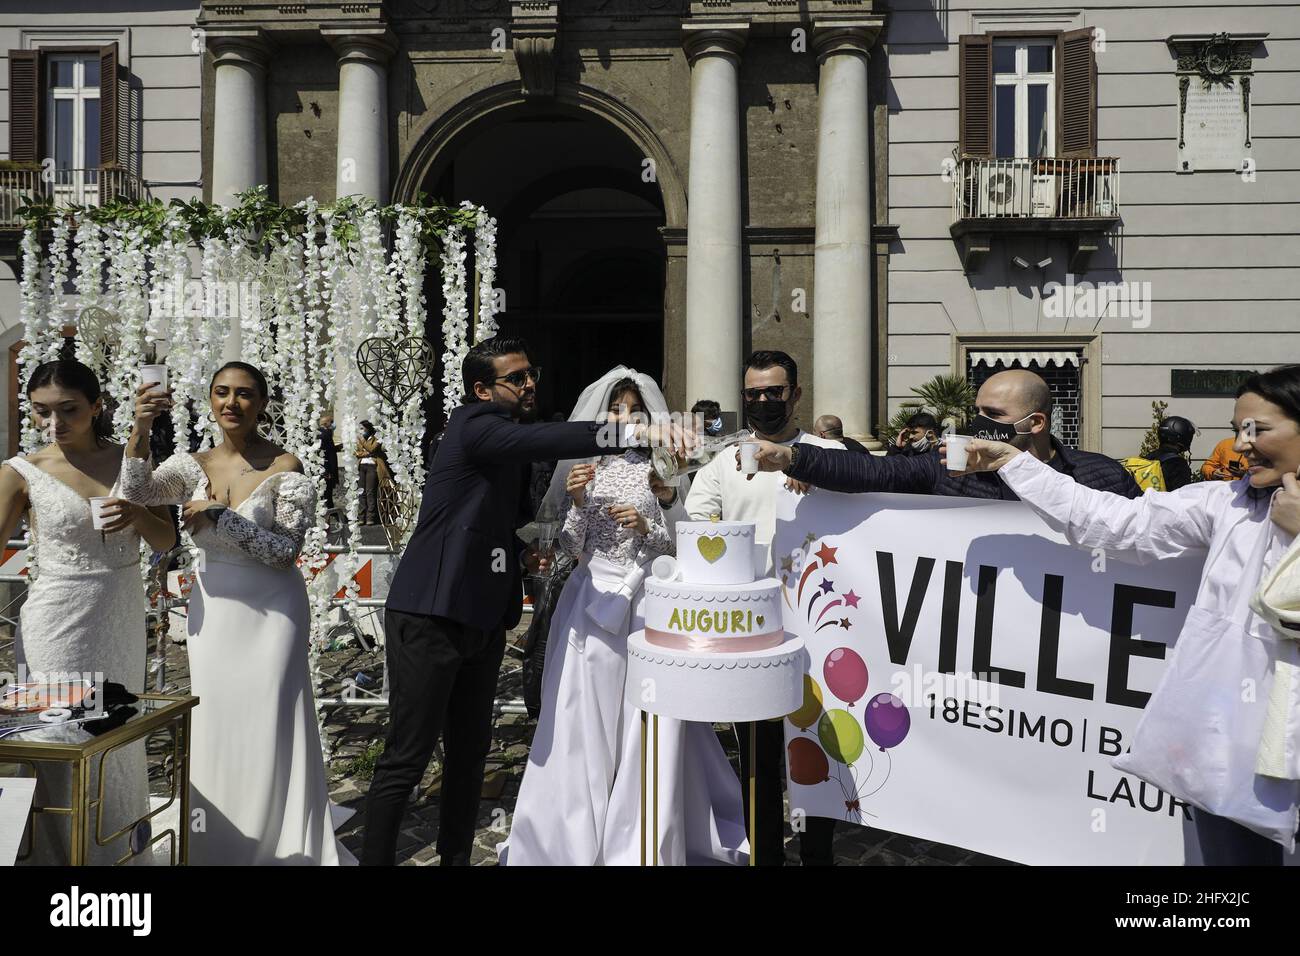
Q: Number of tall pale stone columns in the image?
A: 4